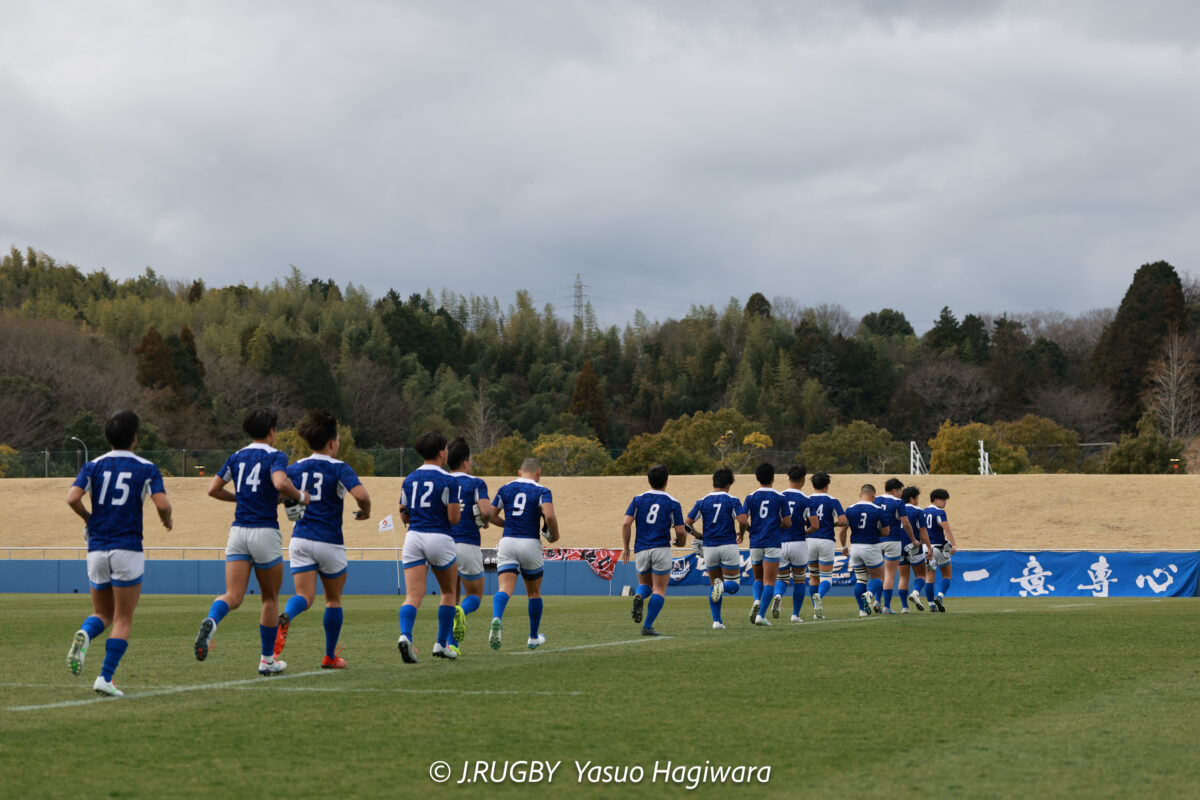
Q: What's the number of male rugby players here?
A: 15